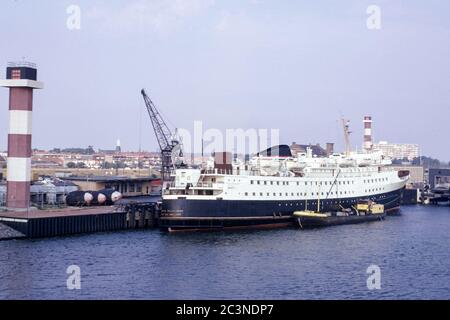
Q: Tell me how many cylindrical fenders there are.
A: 3